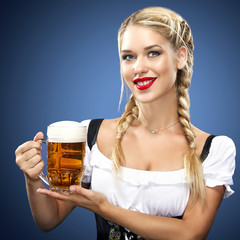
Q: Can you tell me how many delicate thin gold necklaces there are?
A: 1